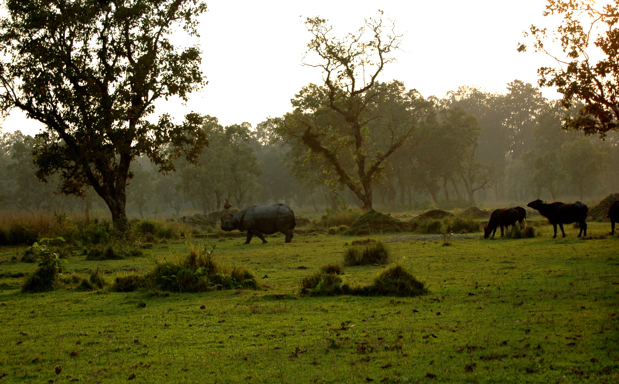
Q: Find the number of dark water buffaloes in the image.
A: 4